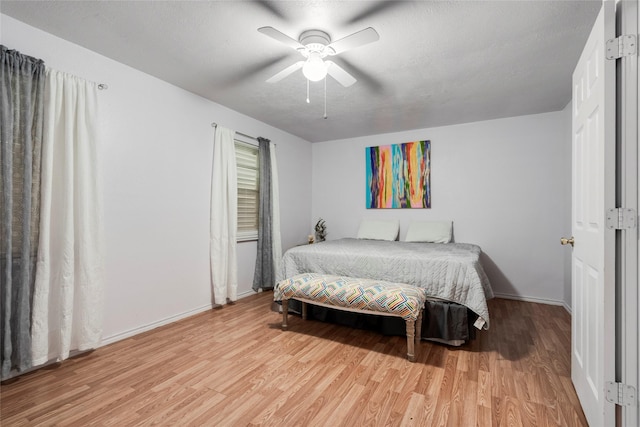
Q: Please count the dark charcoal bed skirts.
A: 1